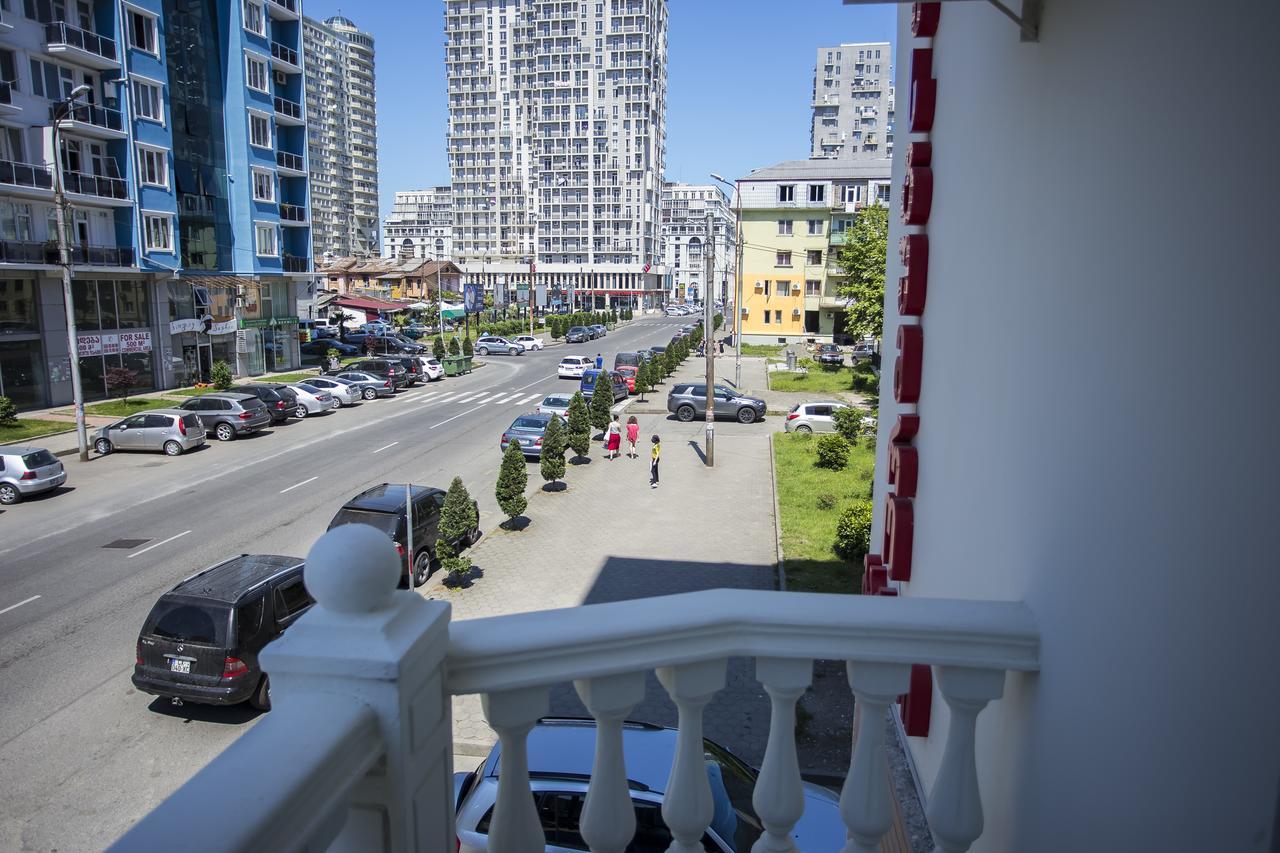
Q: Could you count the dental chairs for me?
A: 0